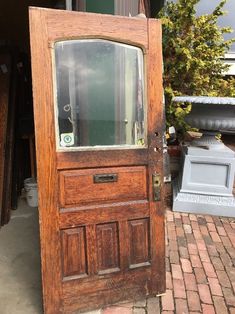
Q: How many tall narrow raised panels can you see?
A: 3